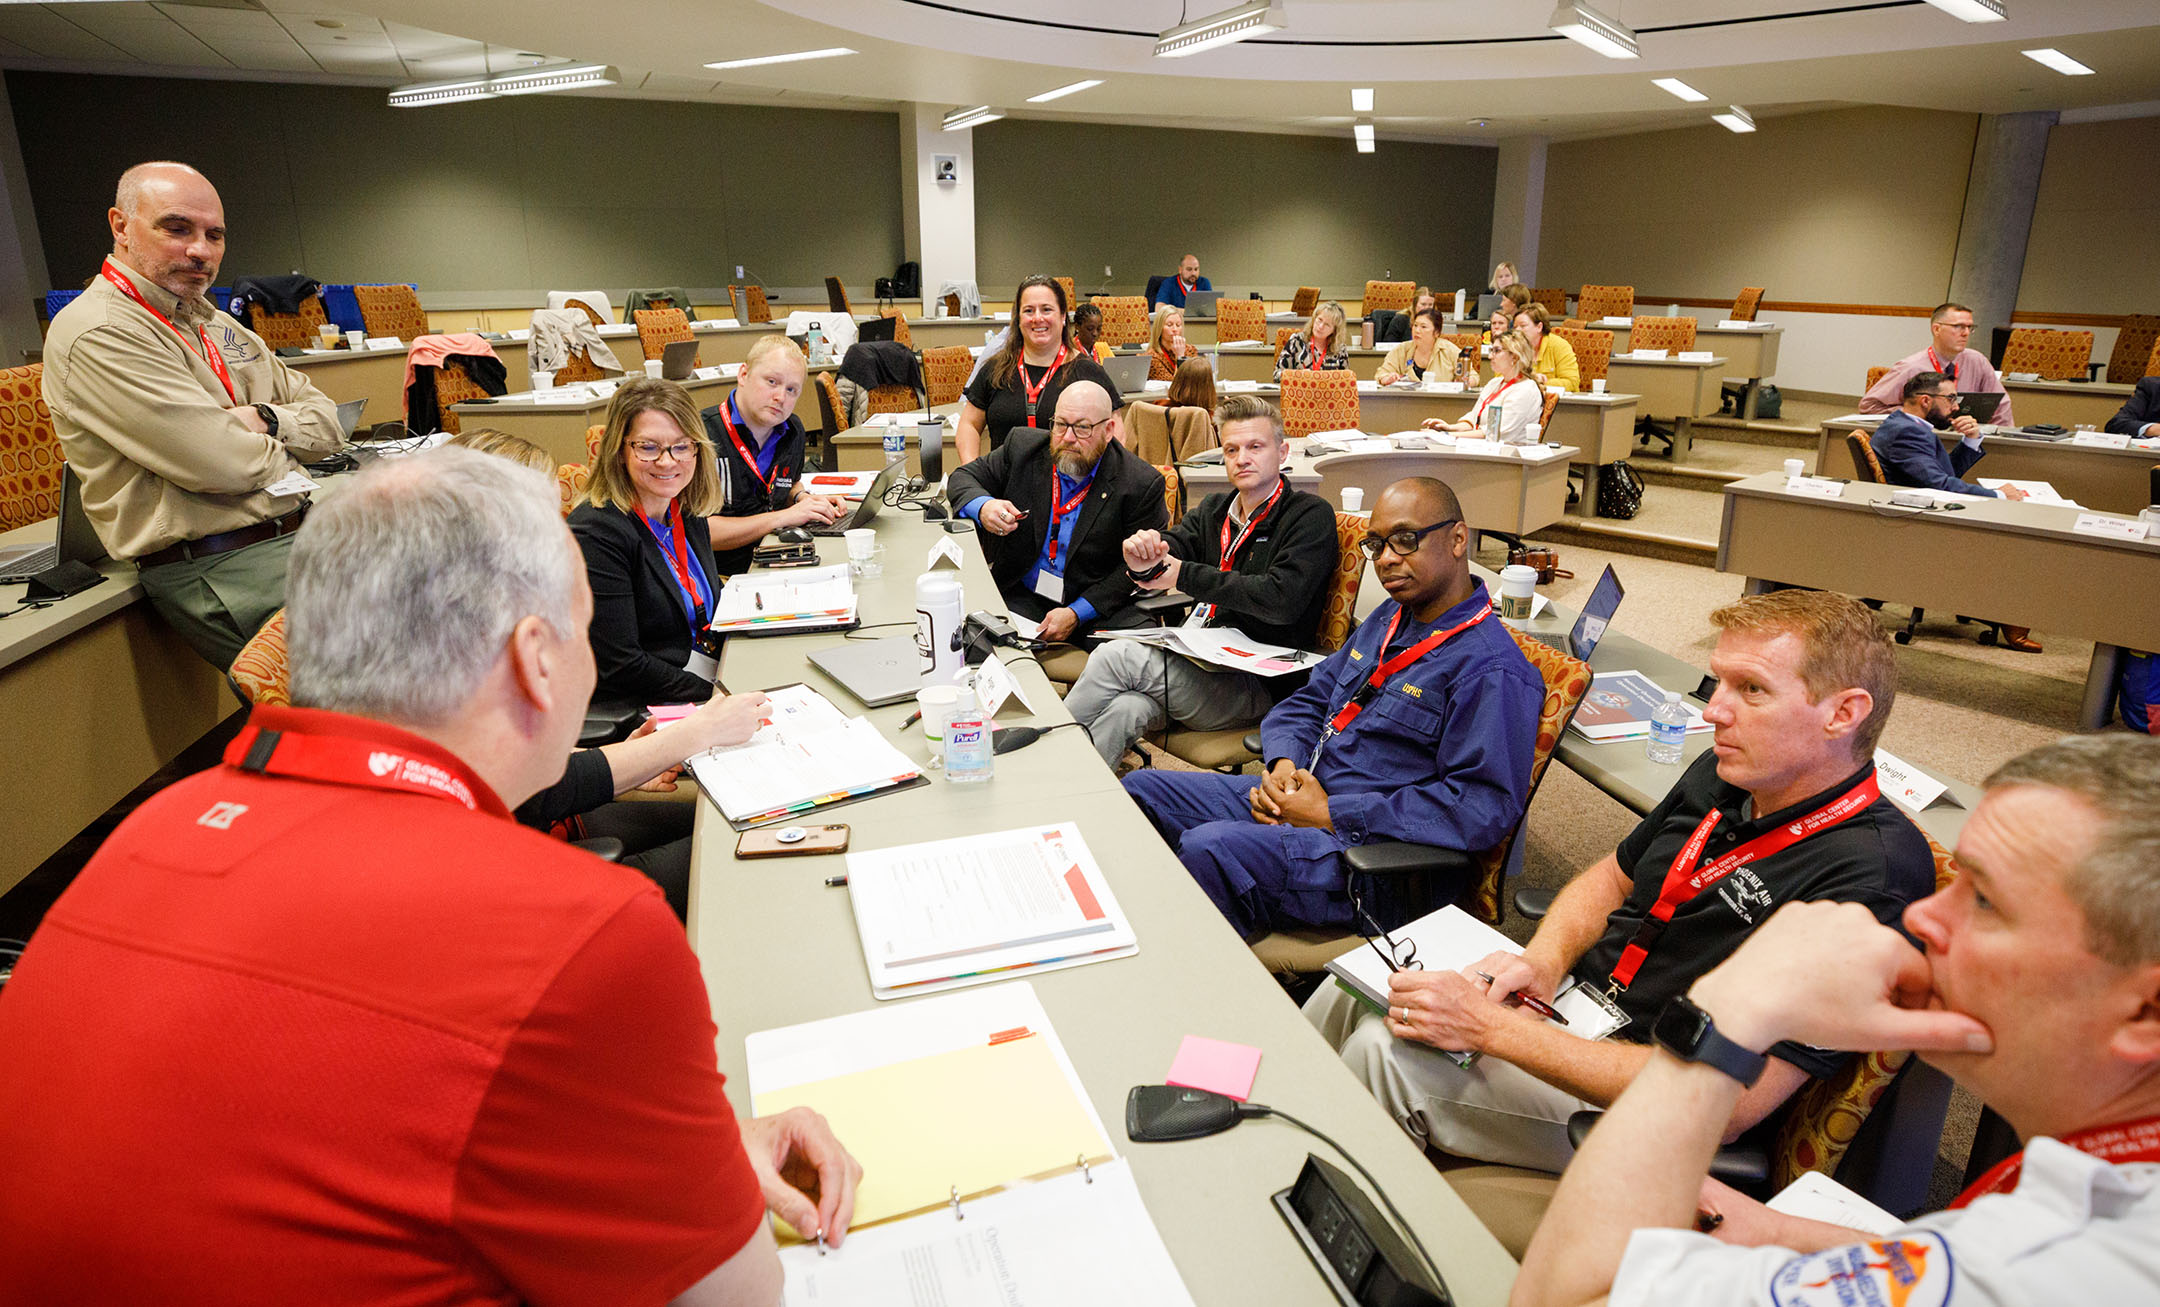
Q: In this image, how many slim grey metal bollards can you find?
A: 0